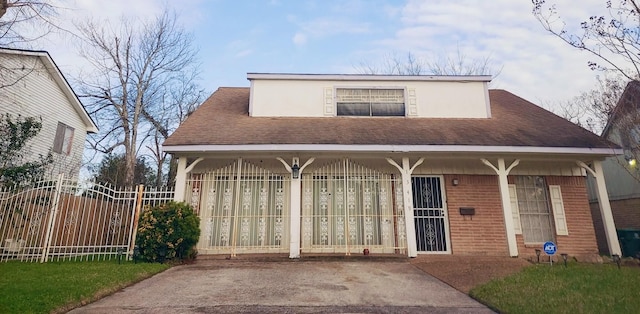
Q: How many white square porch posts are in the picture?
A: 5